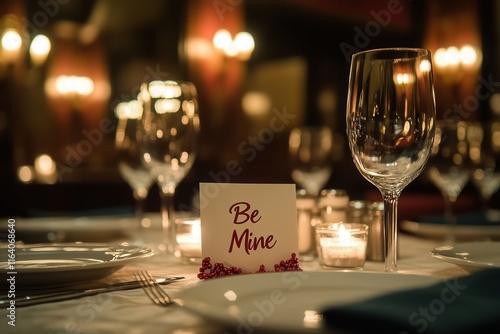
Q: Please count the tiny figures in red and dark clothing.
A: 0